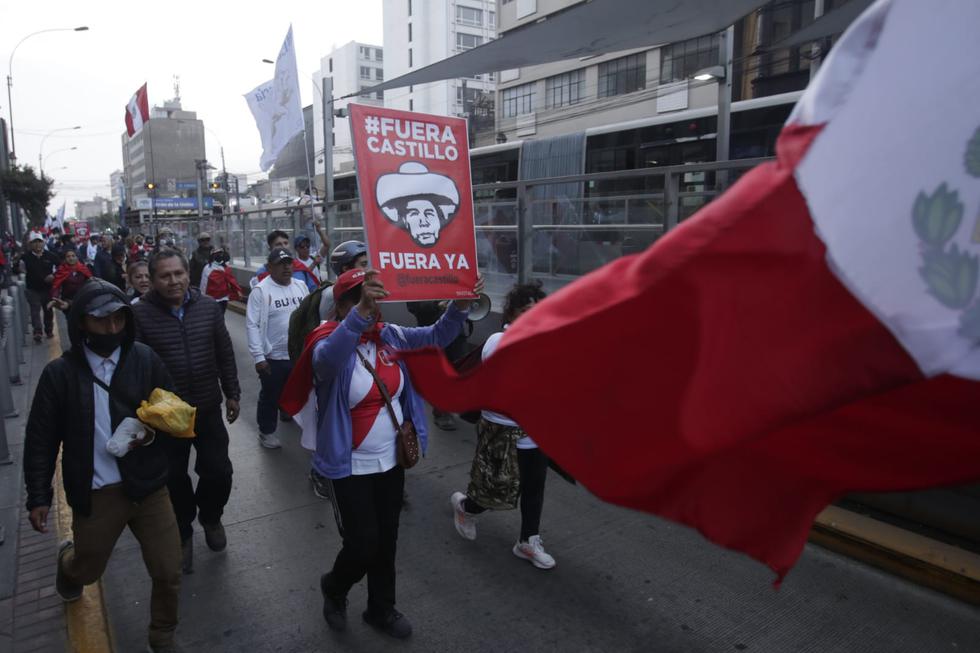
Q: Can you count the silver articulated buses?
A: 1